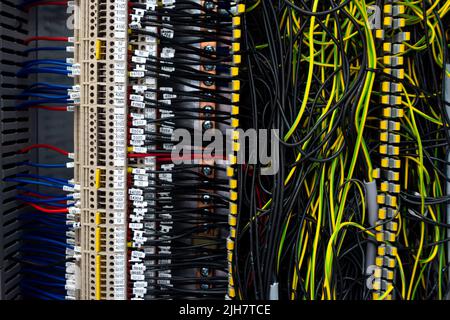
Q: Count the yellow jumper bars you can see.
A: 5